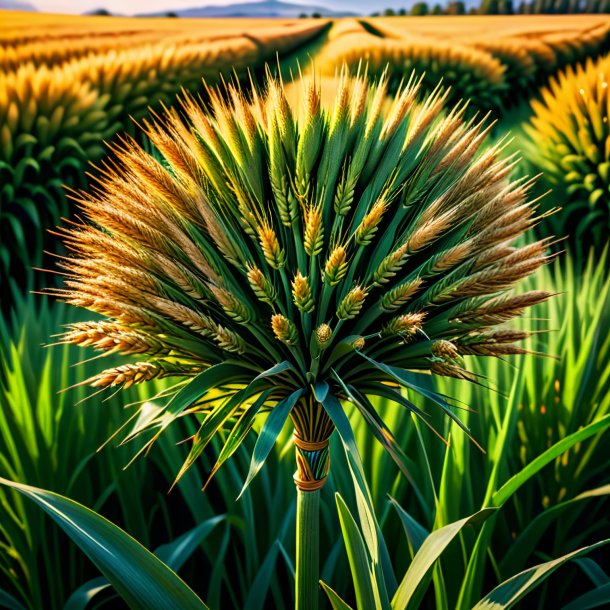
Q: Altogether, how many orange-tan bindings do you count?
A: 2